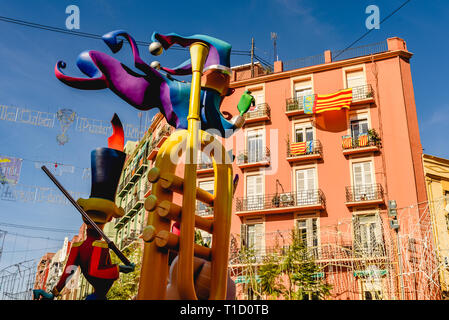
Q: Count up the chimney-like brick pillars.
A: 3